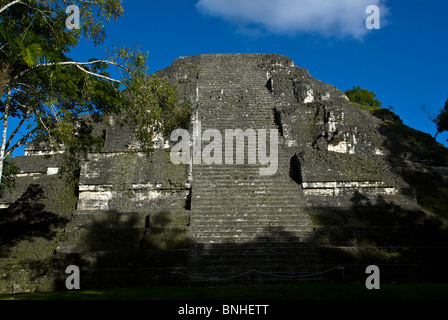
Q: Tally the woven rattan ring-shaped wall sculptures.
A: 0